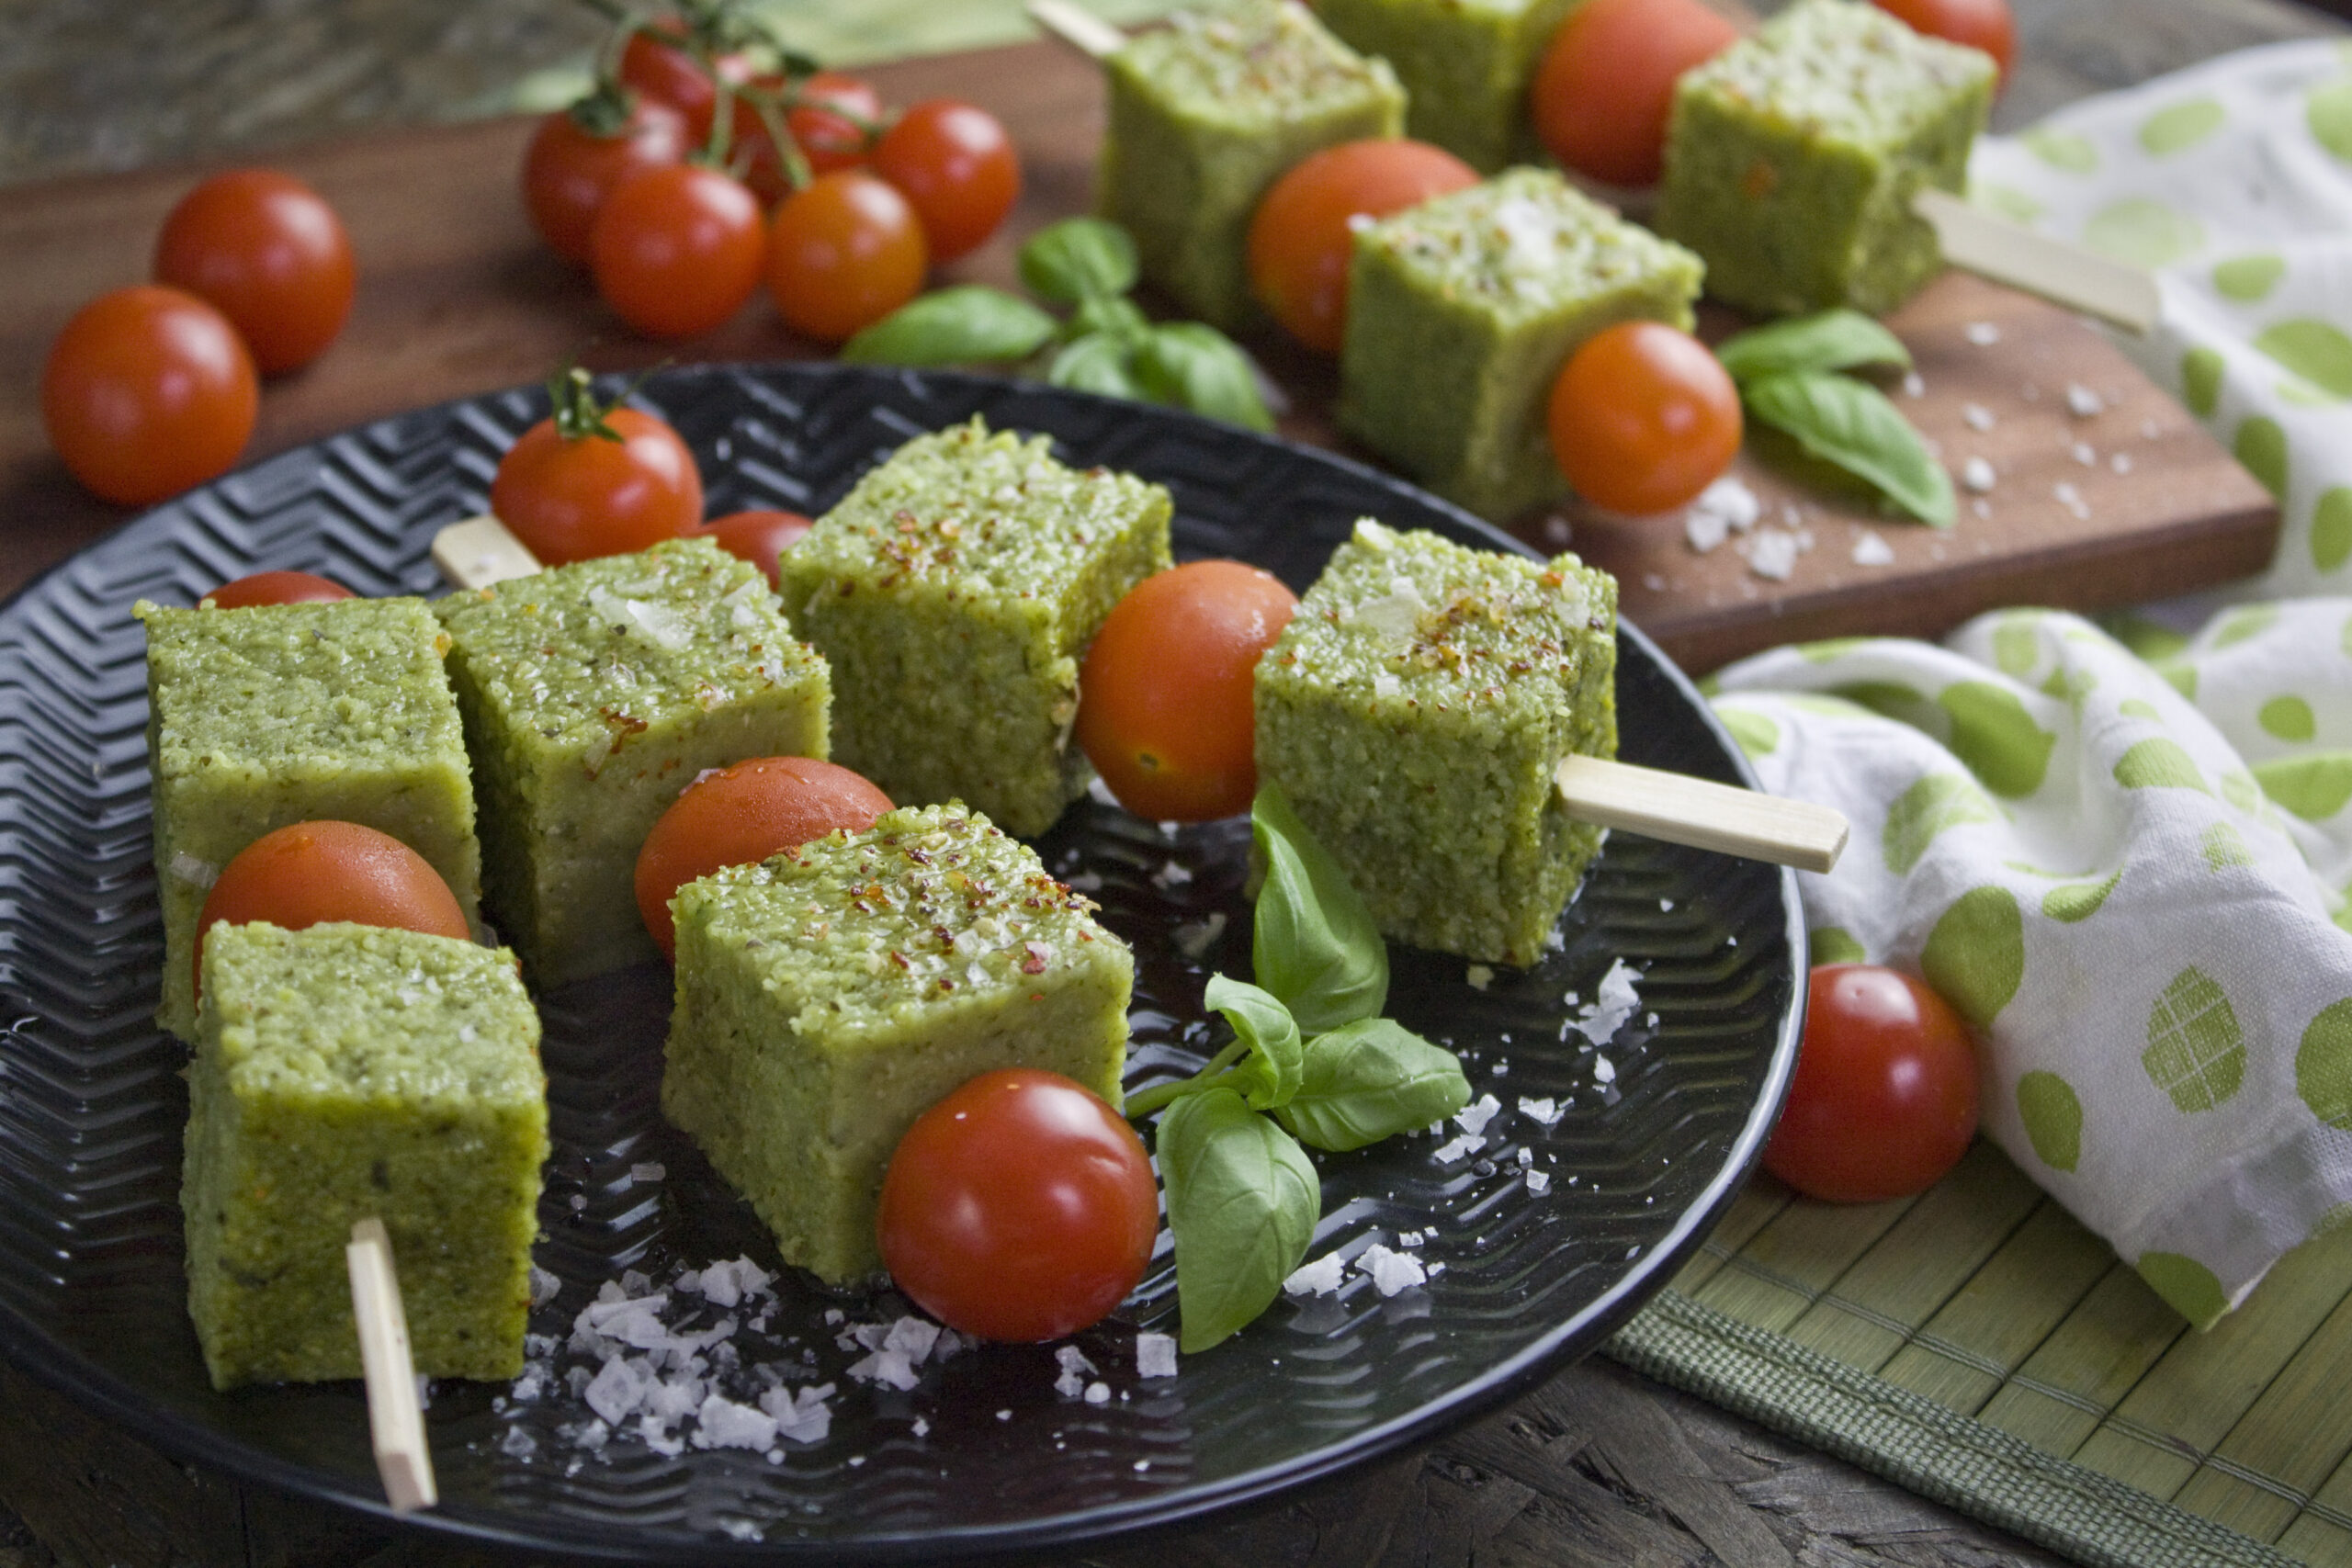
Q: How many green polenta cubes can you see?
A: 10